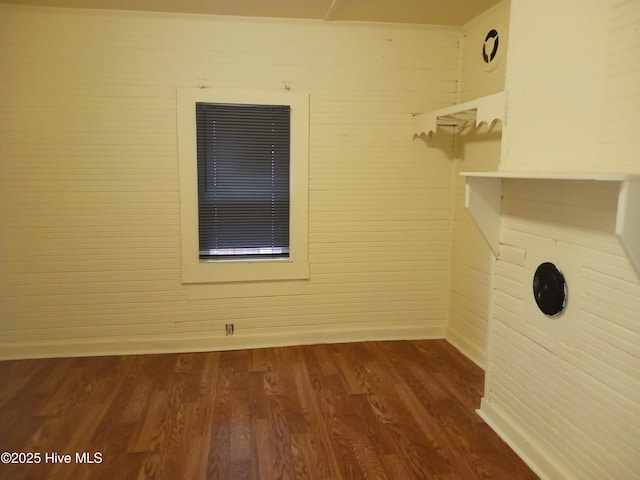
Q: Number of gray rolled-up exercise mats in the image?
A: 0